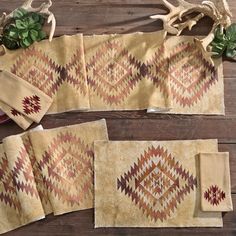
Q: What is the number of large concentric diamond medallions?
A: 5